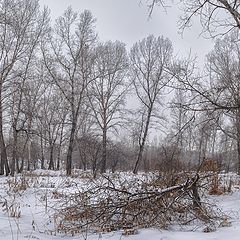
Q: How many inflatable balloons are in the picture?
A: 0